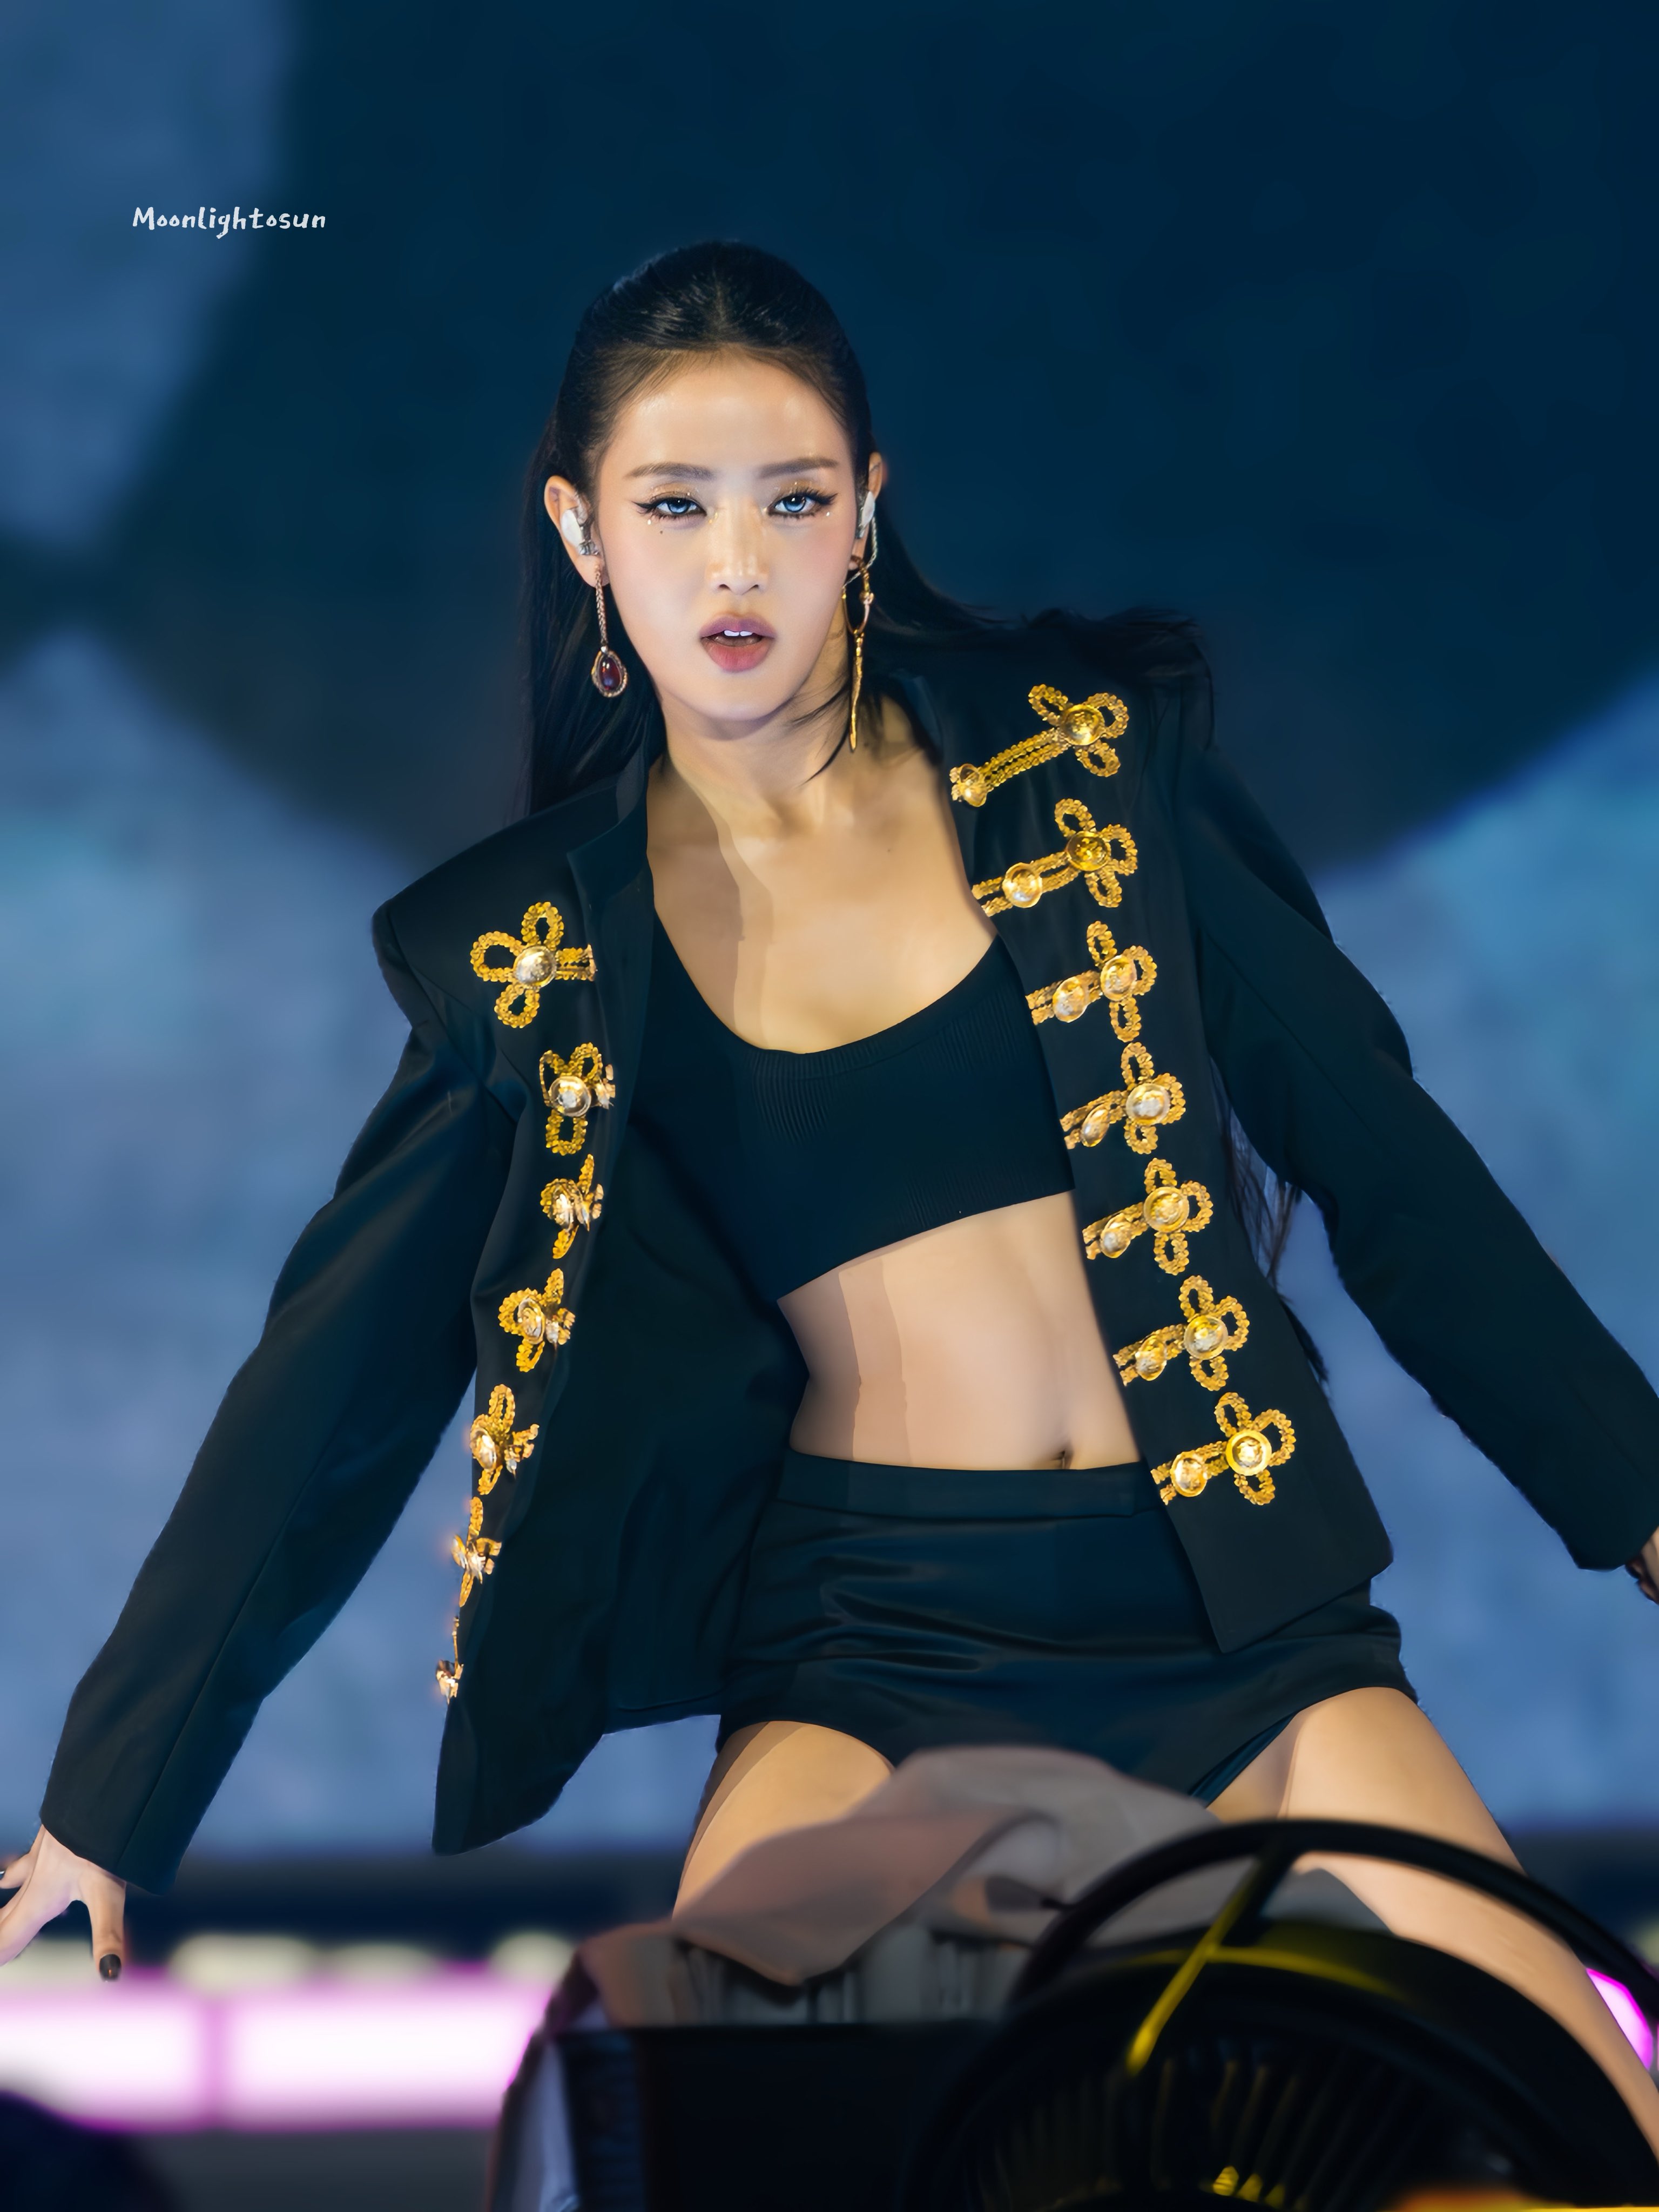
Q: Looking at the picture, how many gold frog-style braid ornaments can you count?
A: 14